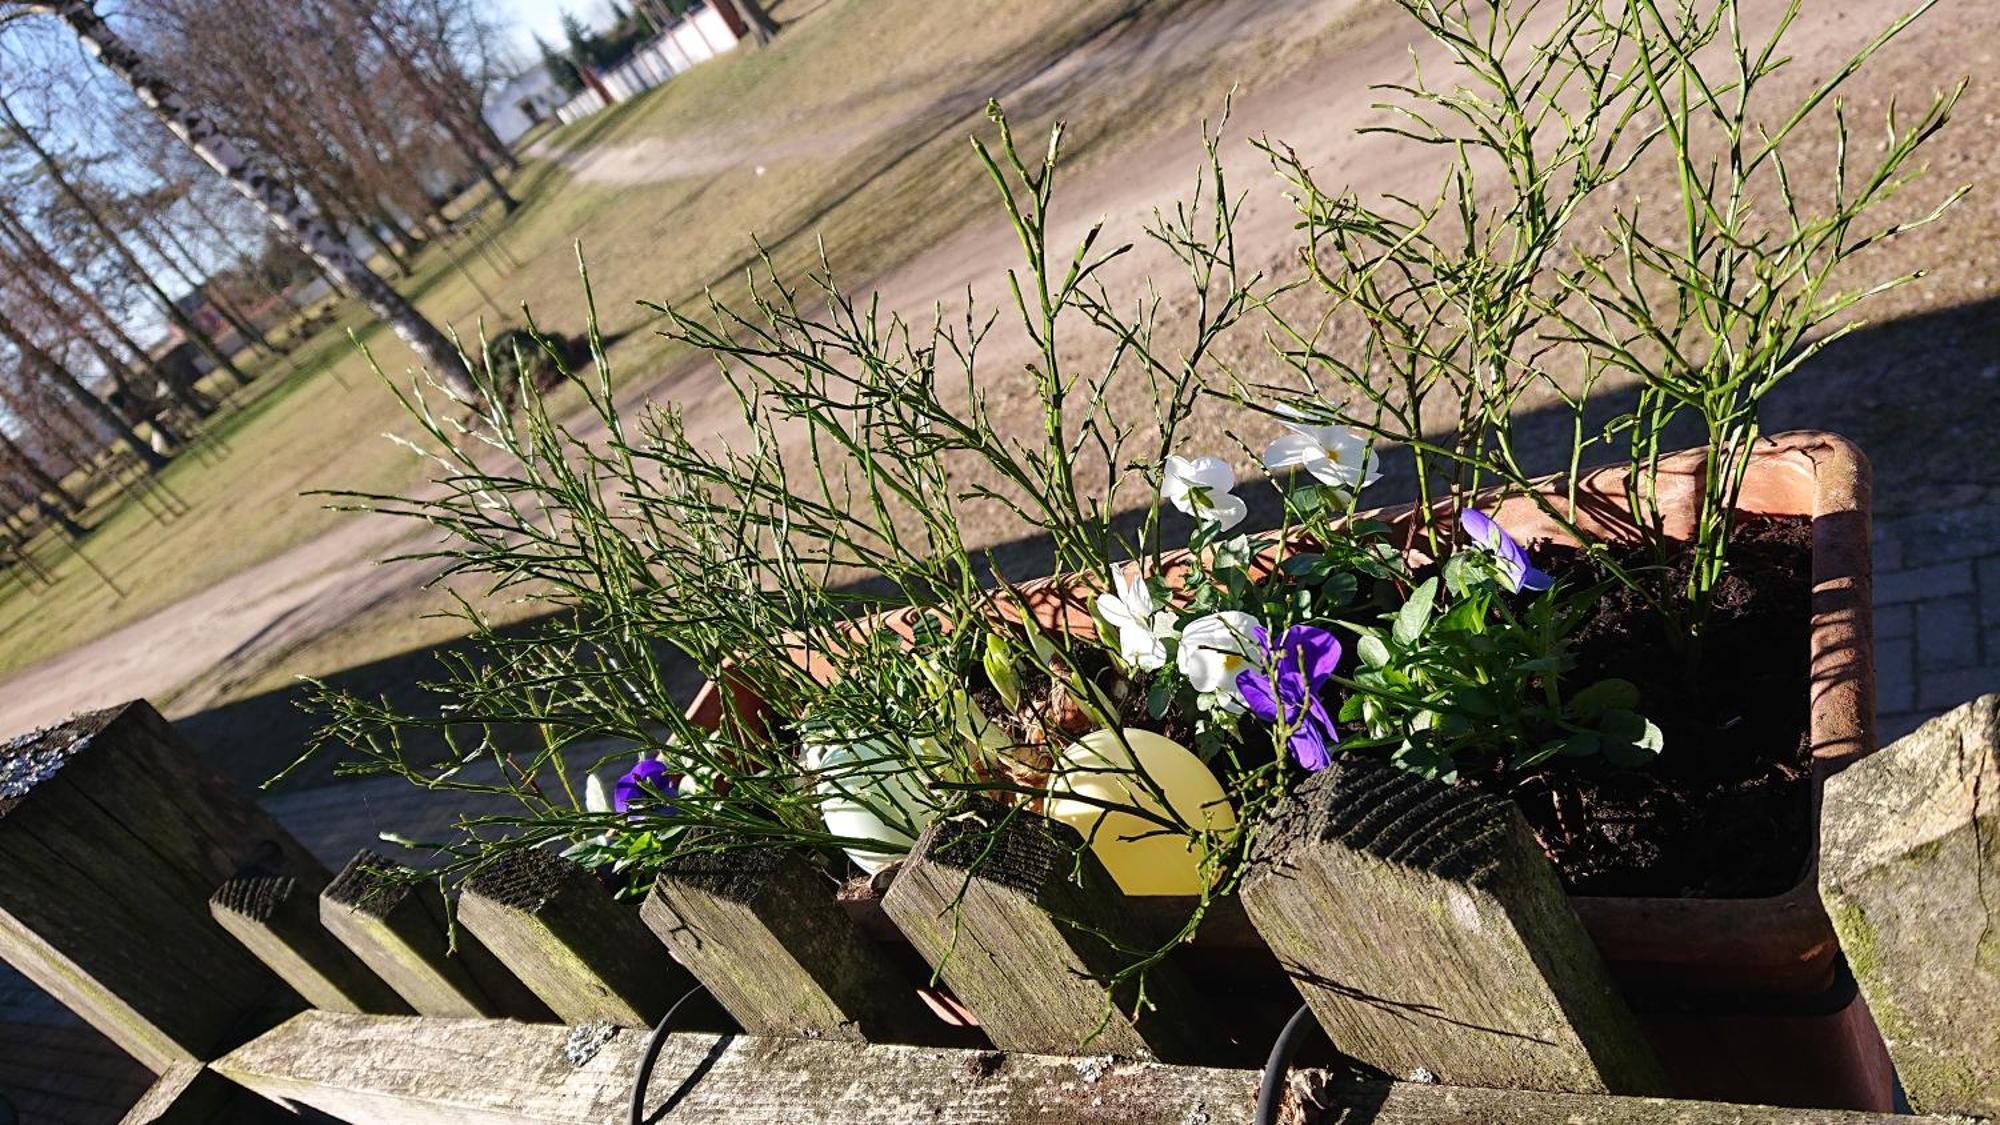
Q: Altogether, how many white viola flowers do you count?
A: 4